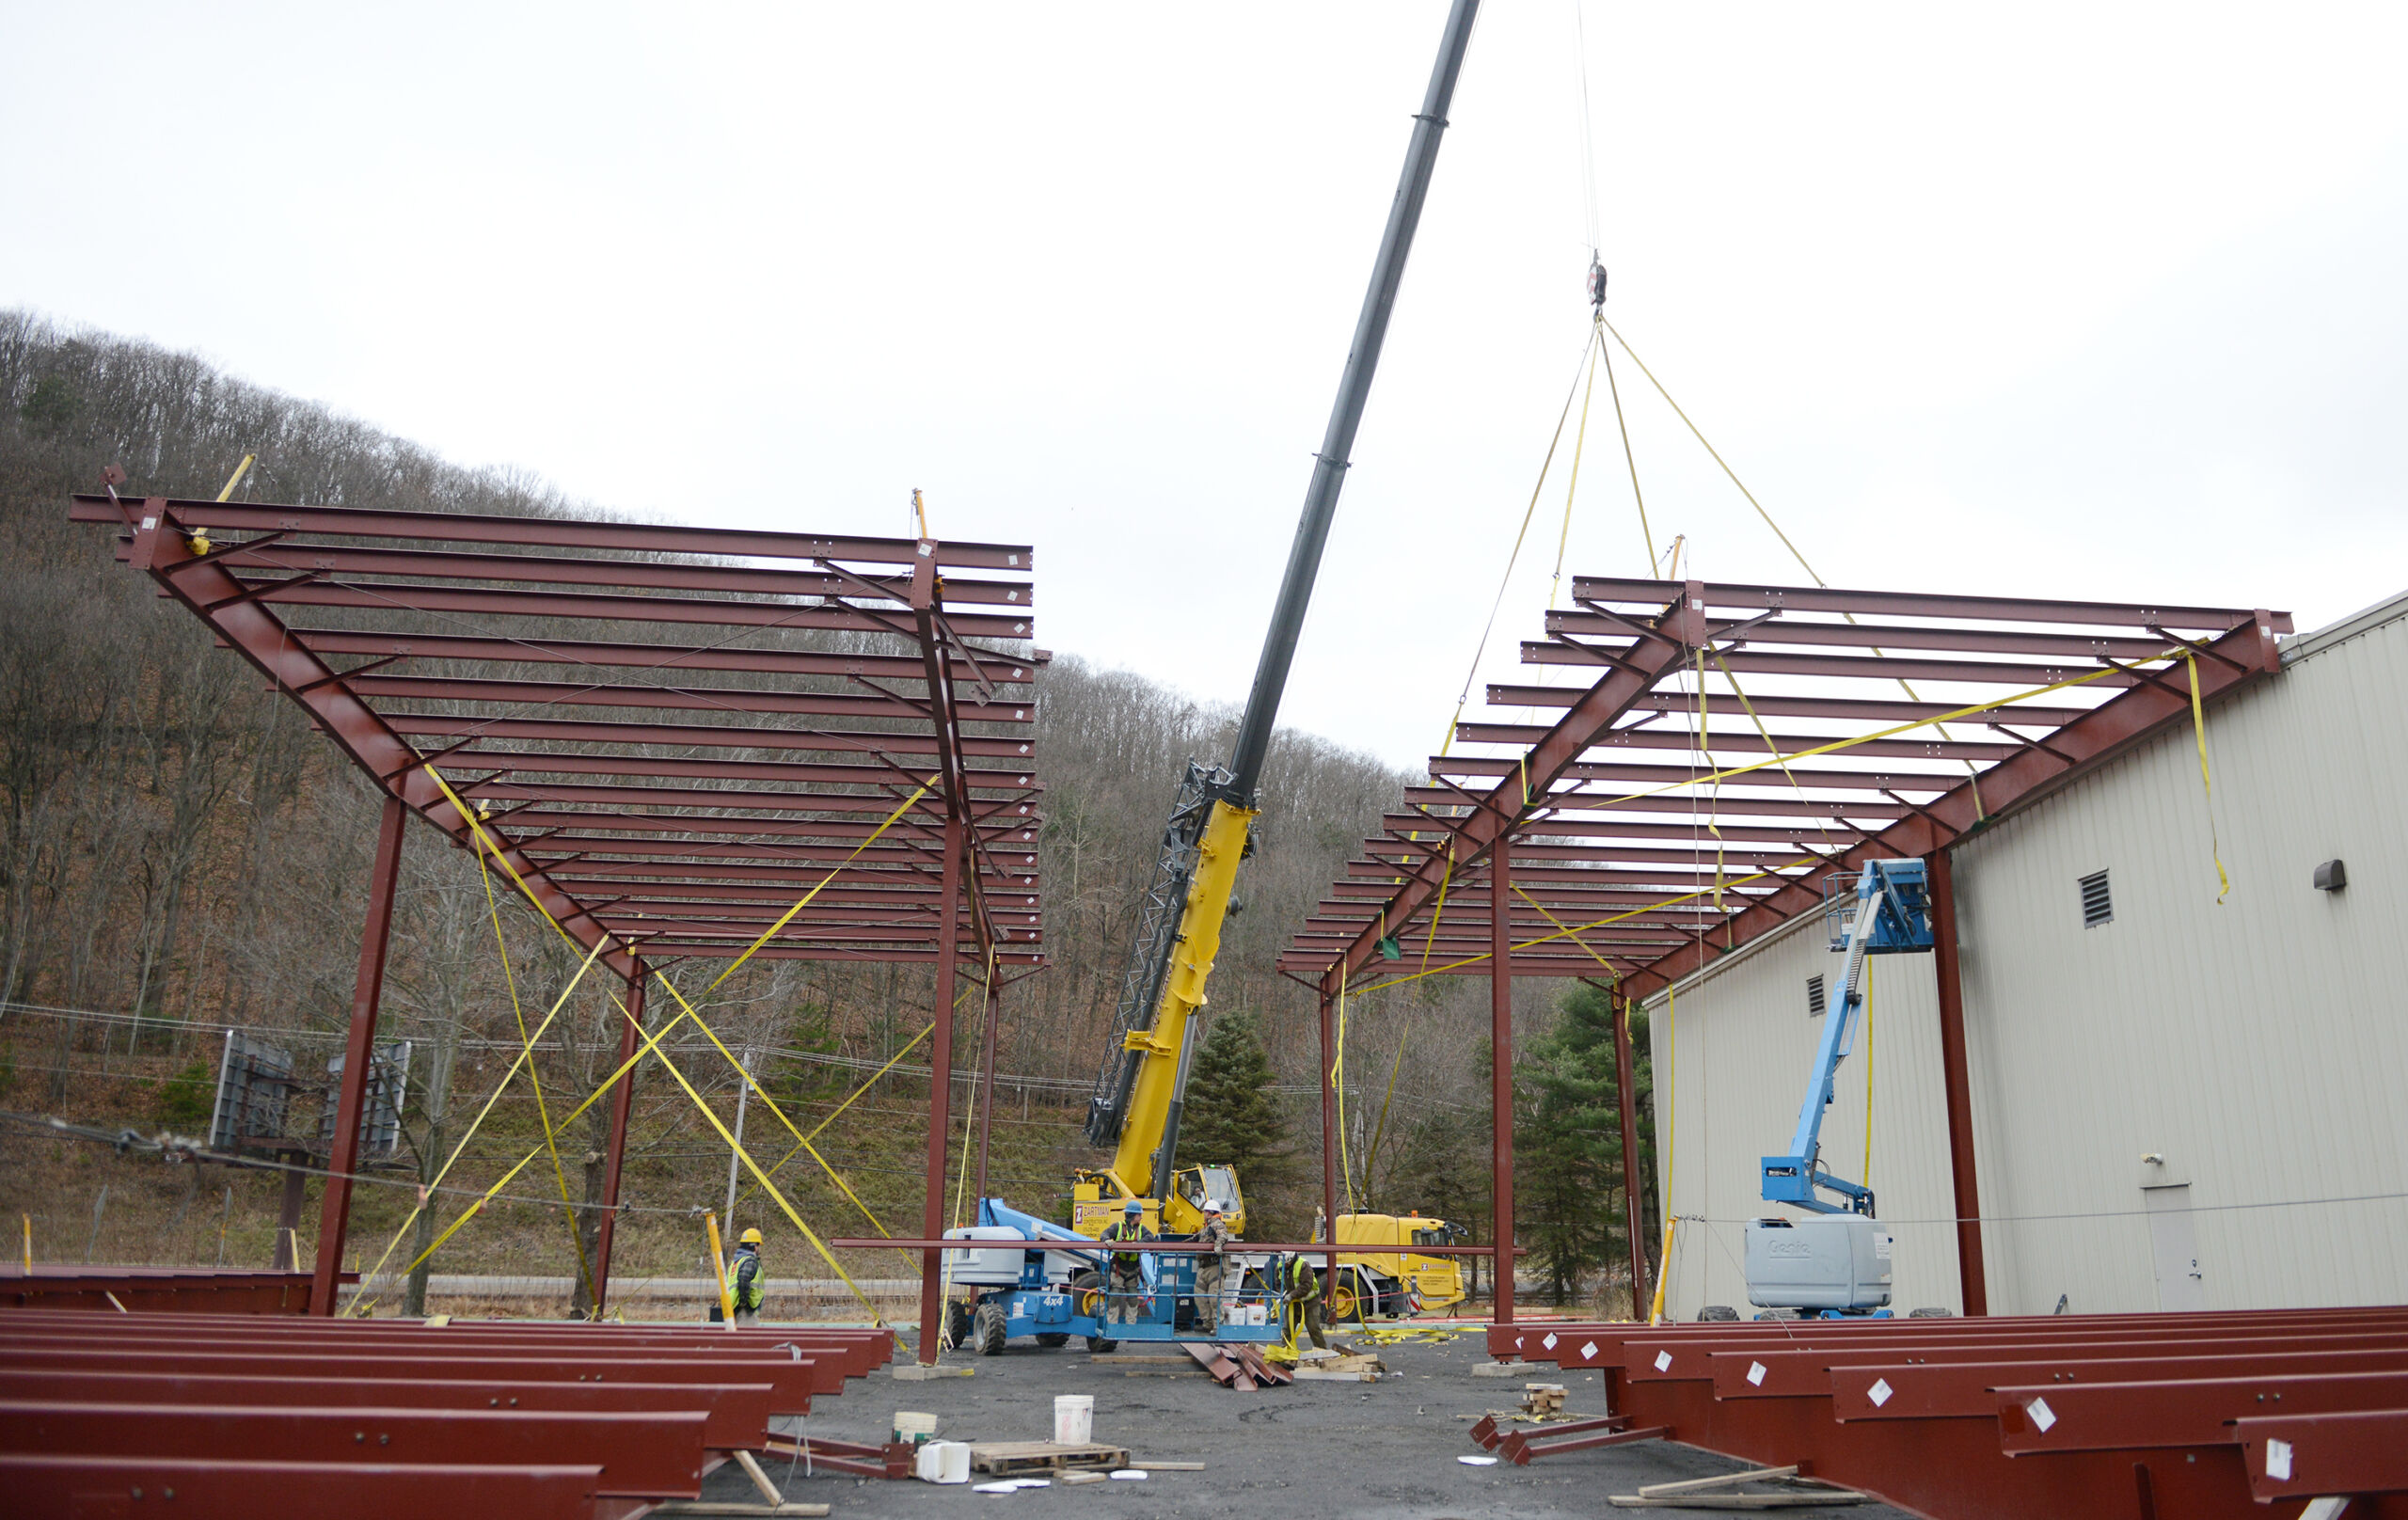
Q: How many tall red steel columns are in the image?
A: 8